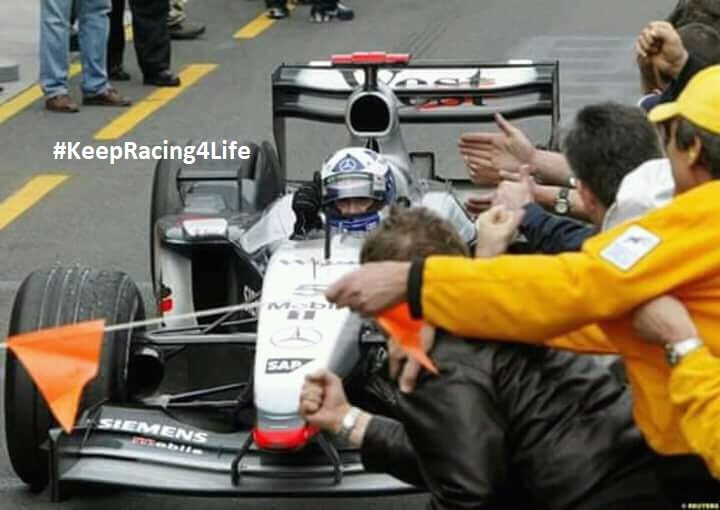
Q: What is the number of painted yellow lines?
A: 4